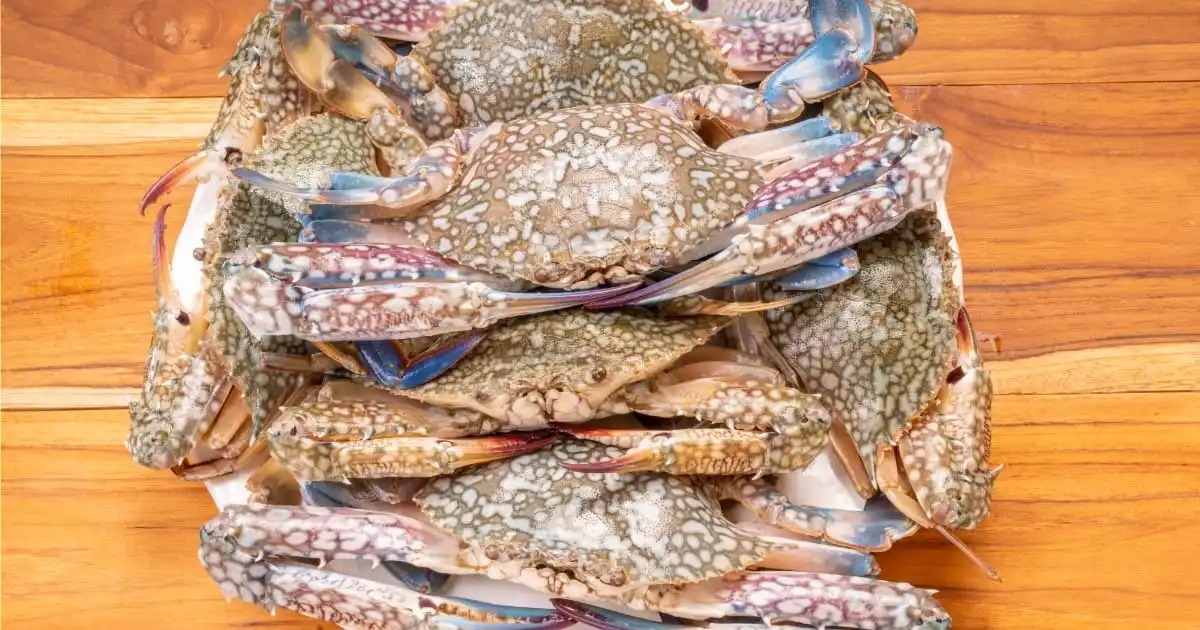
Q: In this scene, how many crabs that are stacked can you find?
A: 6